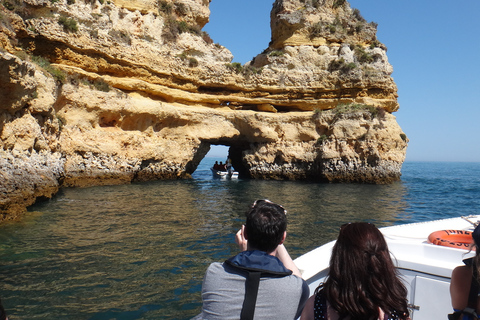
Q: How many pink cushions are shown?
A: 0